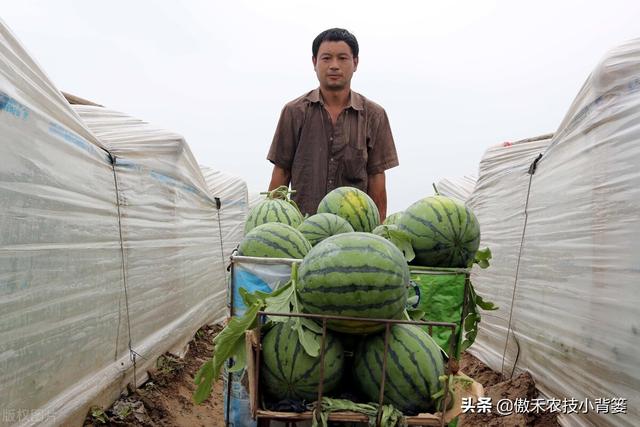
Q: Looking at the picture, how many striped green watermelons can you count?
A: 9